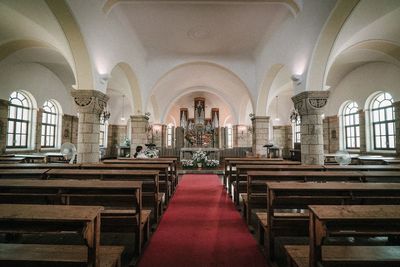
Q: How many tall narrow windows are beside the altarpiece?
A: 2